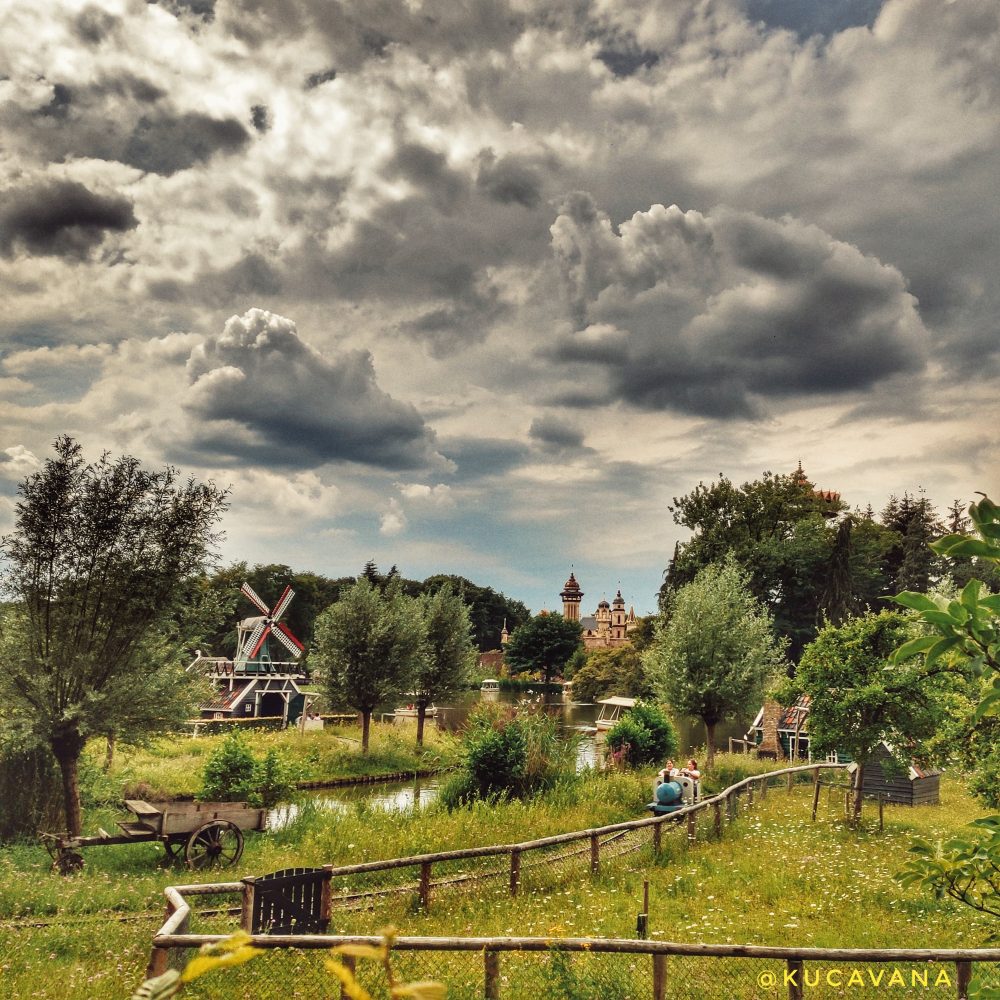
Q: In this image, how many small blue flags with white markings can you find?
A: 0